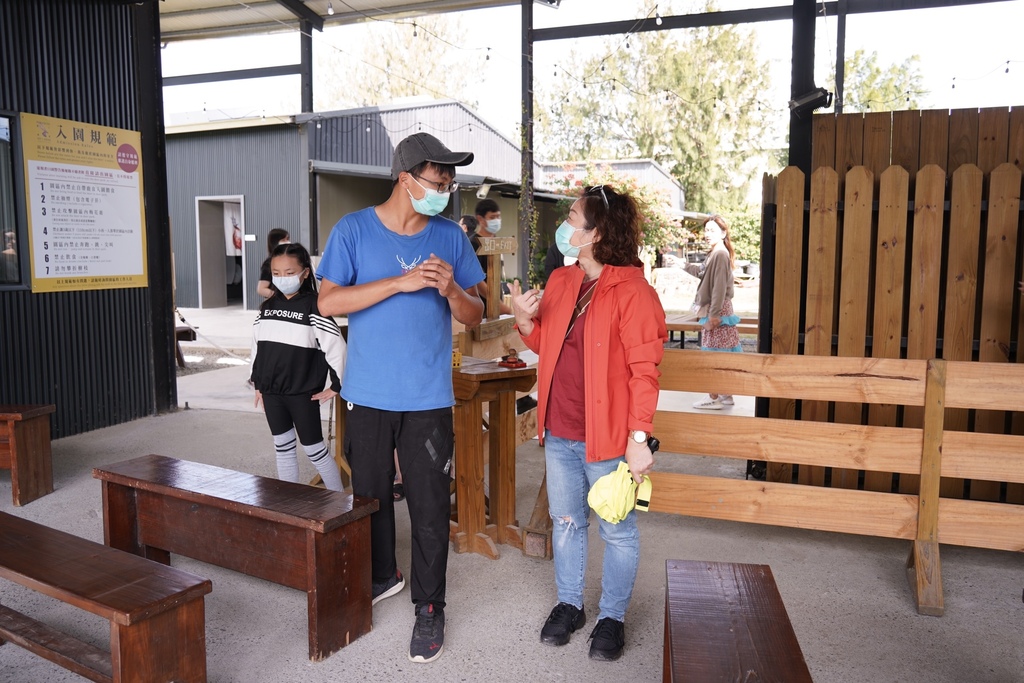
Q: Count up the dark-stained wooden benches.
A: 4